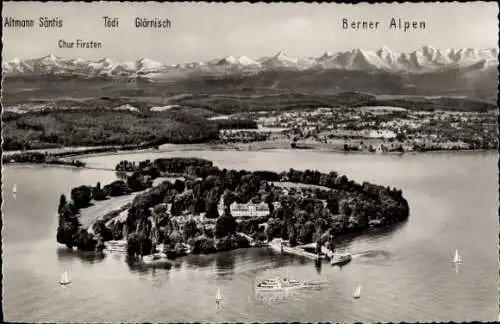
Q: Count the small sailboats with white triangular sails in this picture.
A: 5